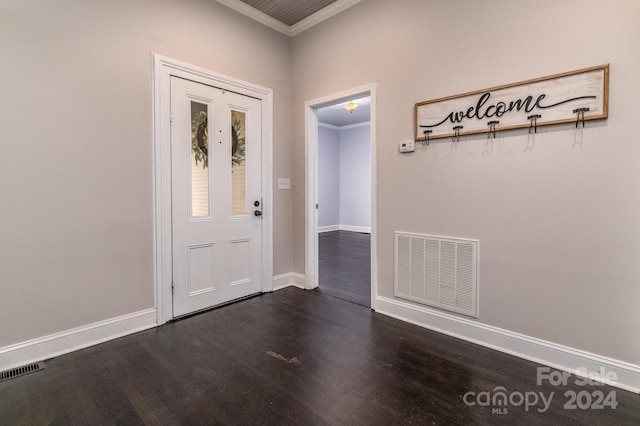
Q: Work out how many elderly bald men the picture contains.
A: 0